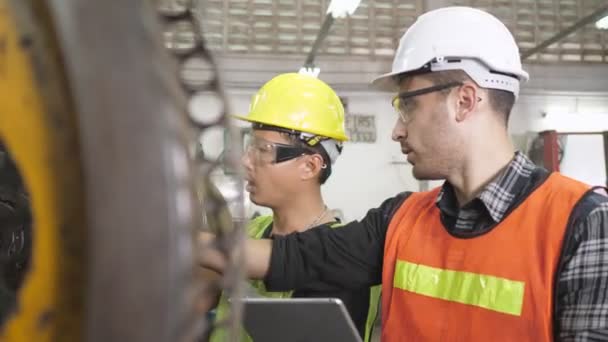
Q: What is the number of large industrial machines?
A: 1